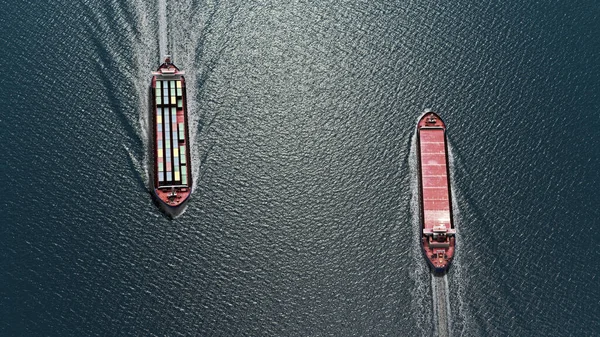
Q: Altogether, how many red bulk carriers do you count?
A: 1